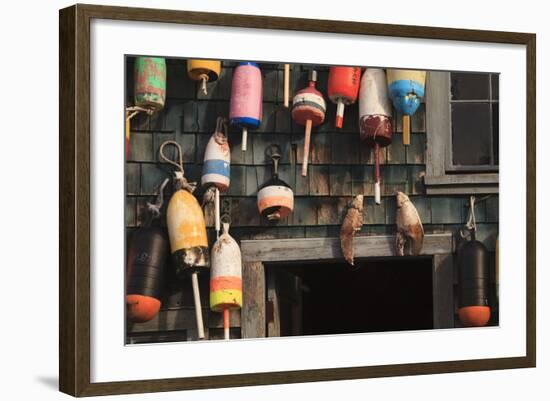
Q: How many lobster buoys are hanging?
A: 13